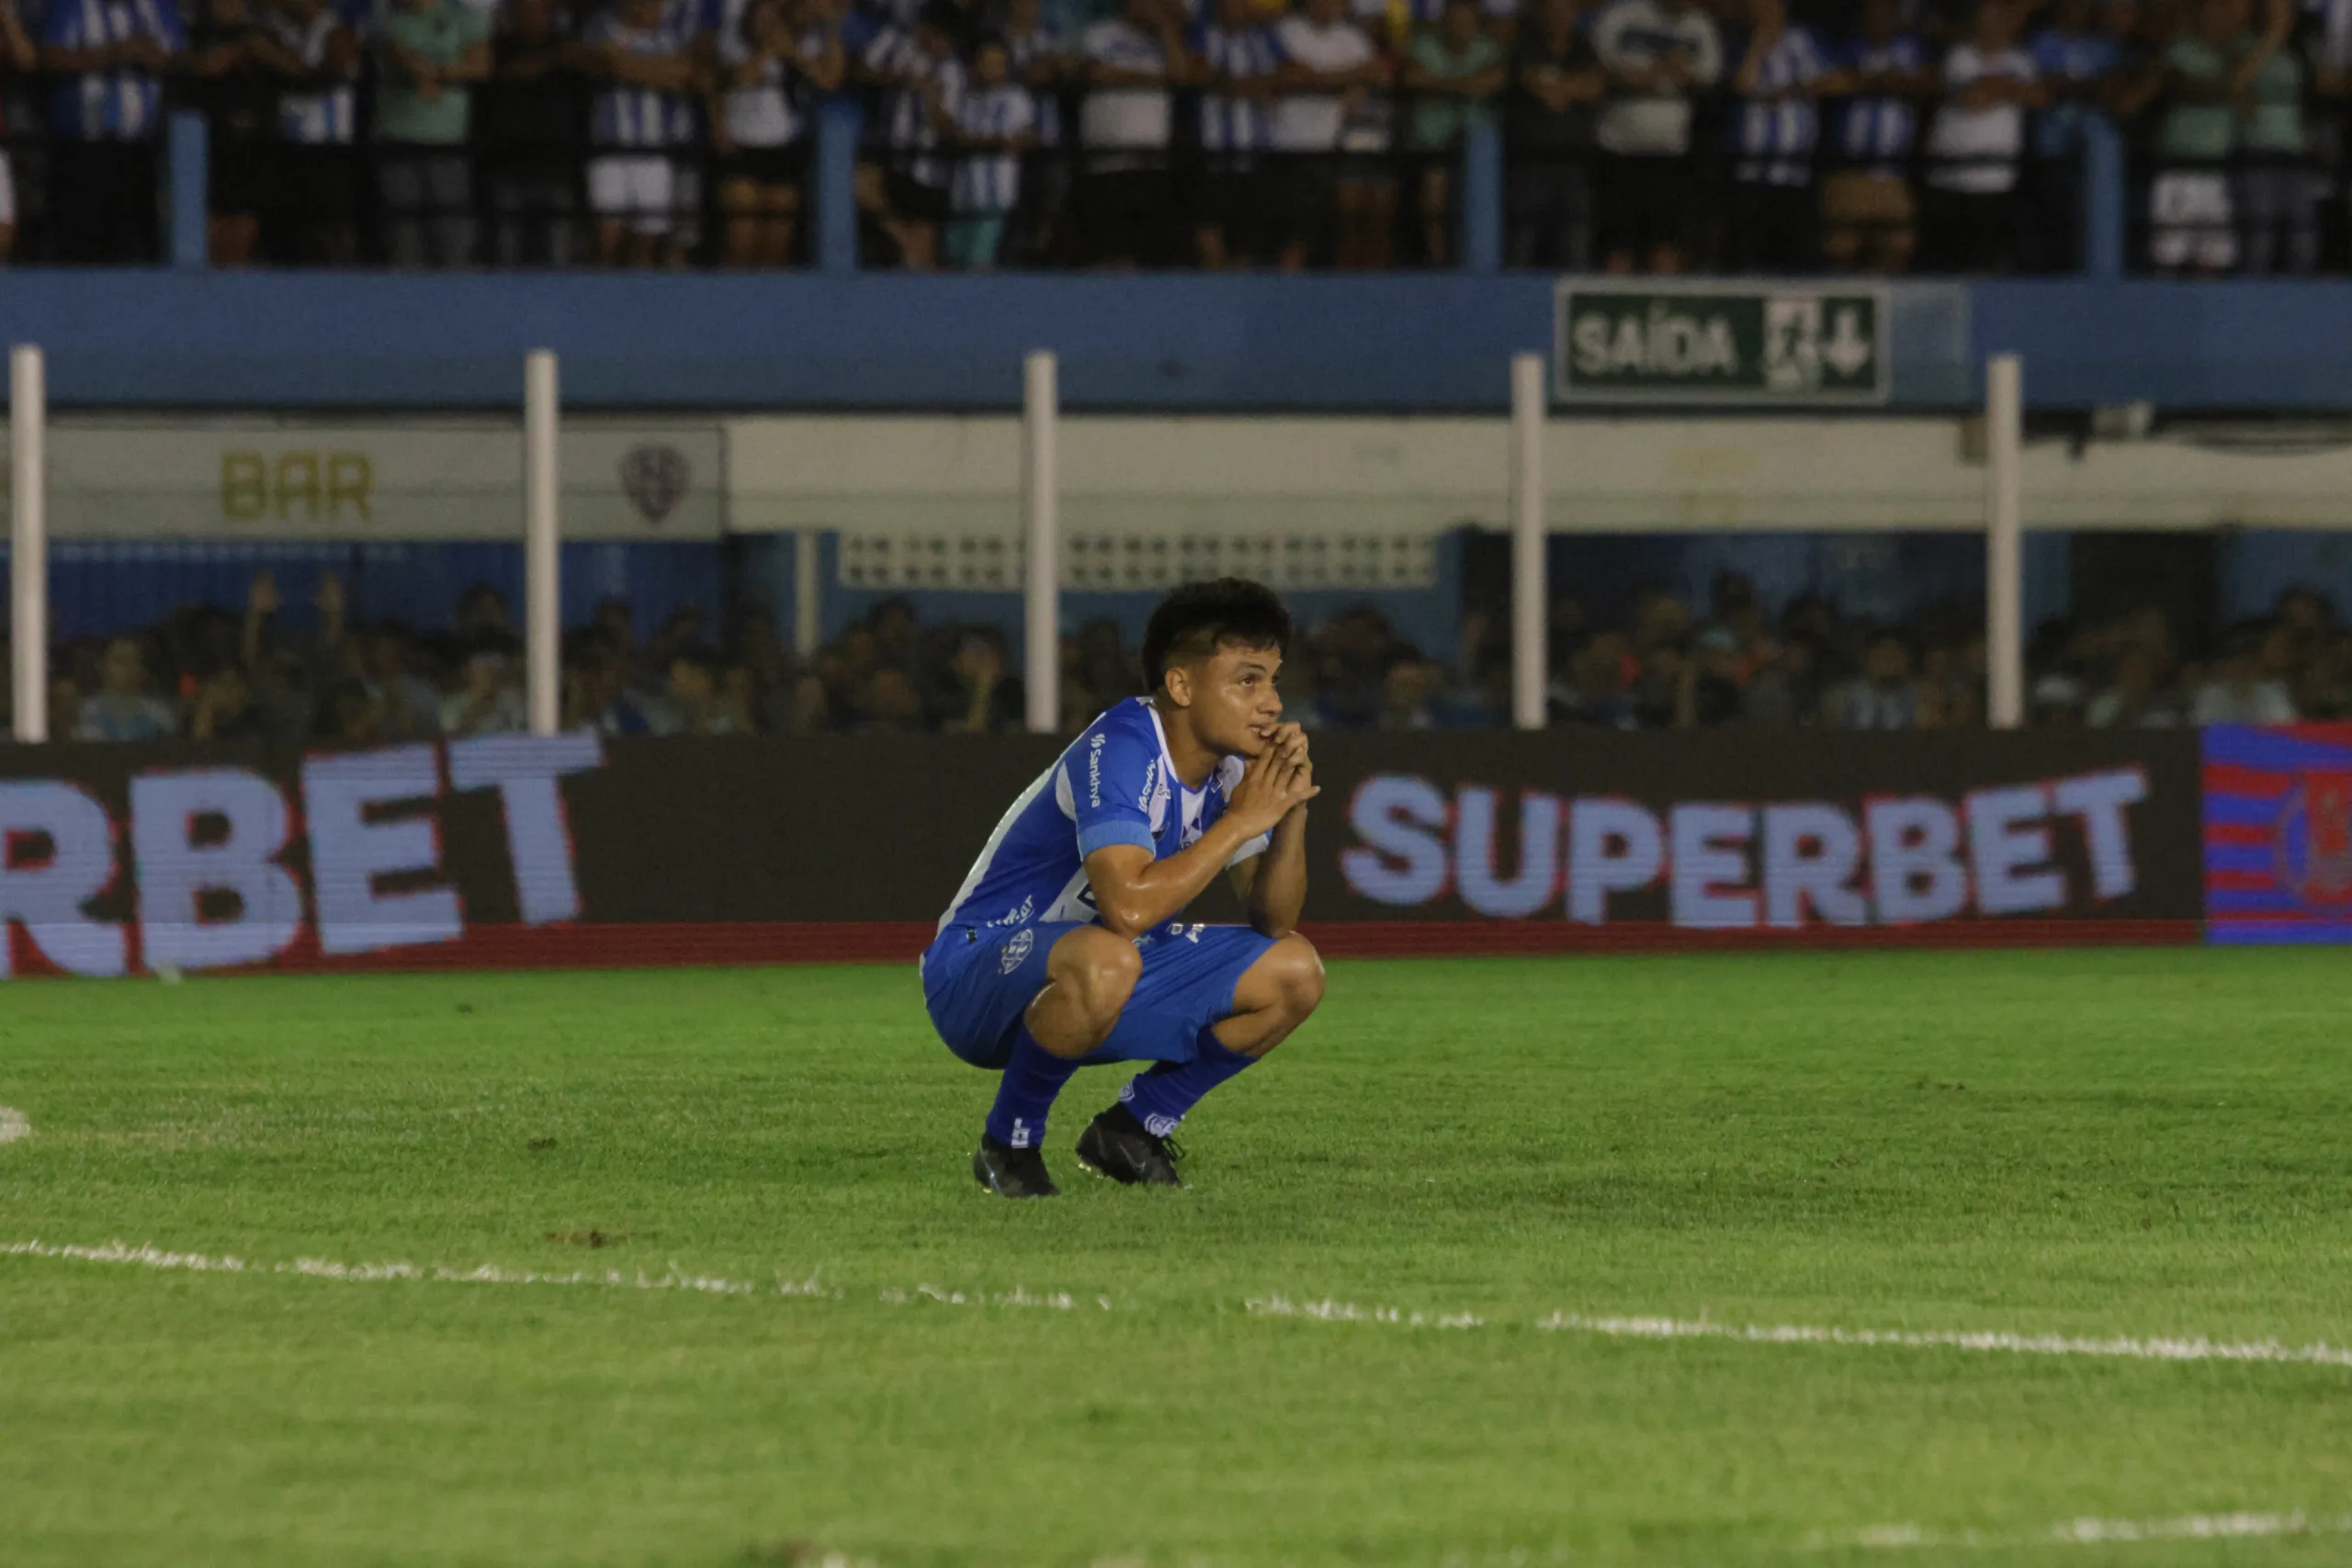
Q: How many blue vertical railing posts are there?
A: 4